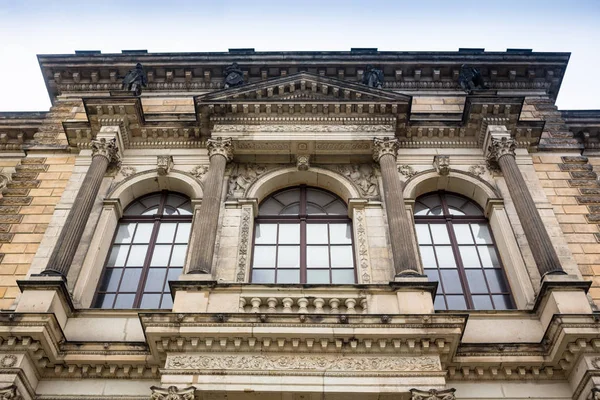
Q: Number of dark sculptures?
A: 4